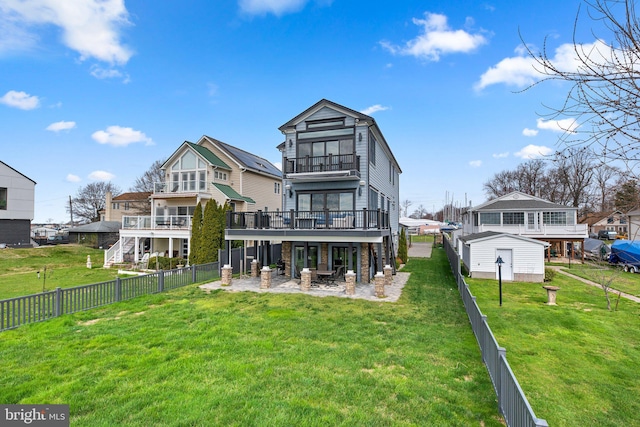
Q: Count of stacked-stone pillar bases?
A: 7